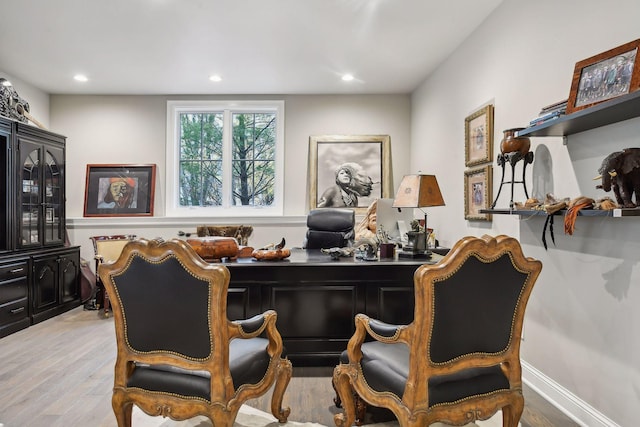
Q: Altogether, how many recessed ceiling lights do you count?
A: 3